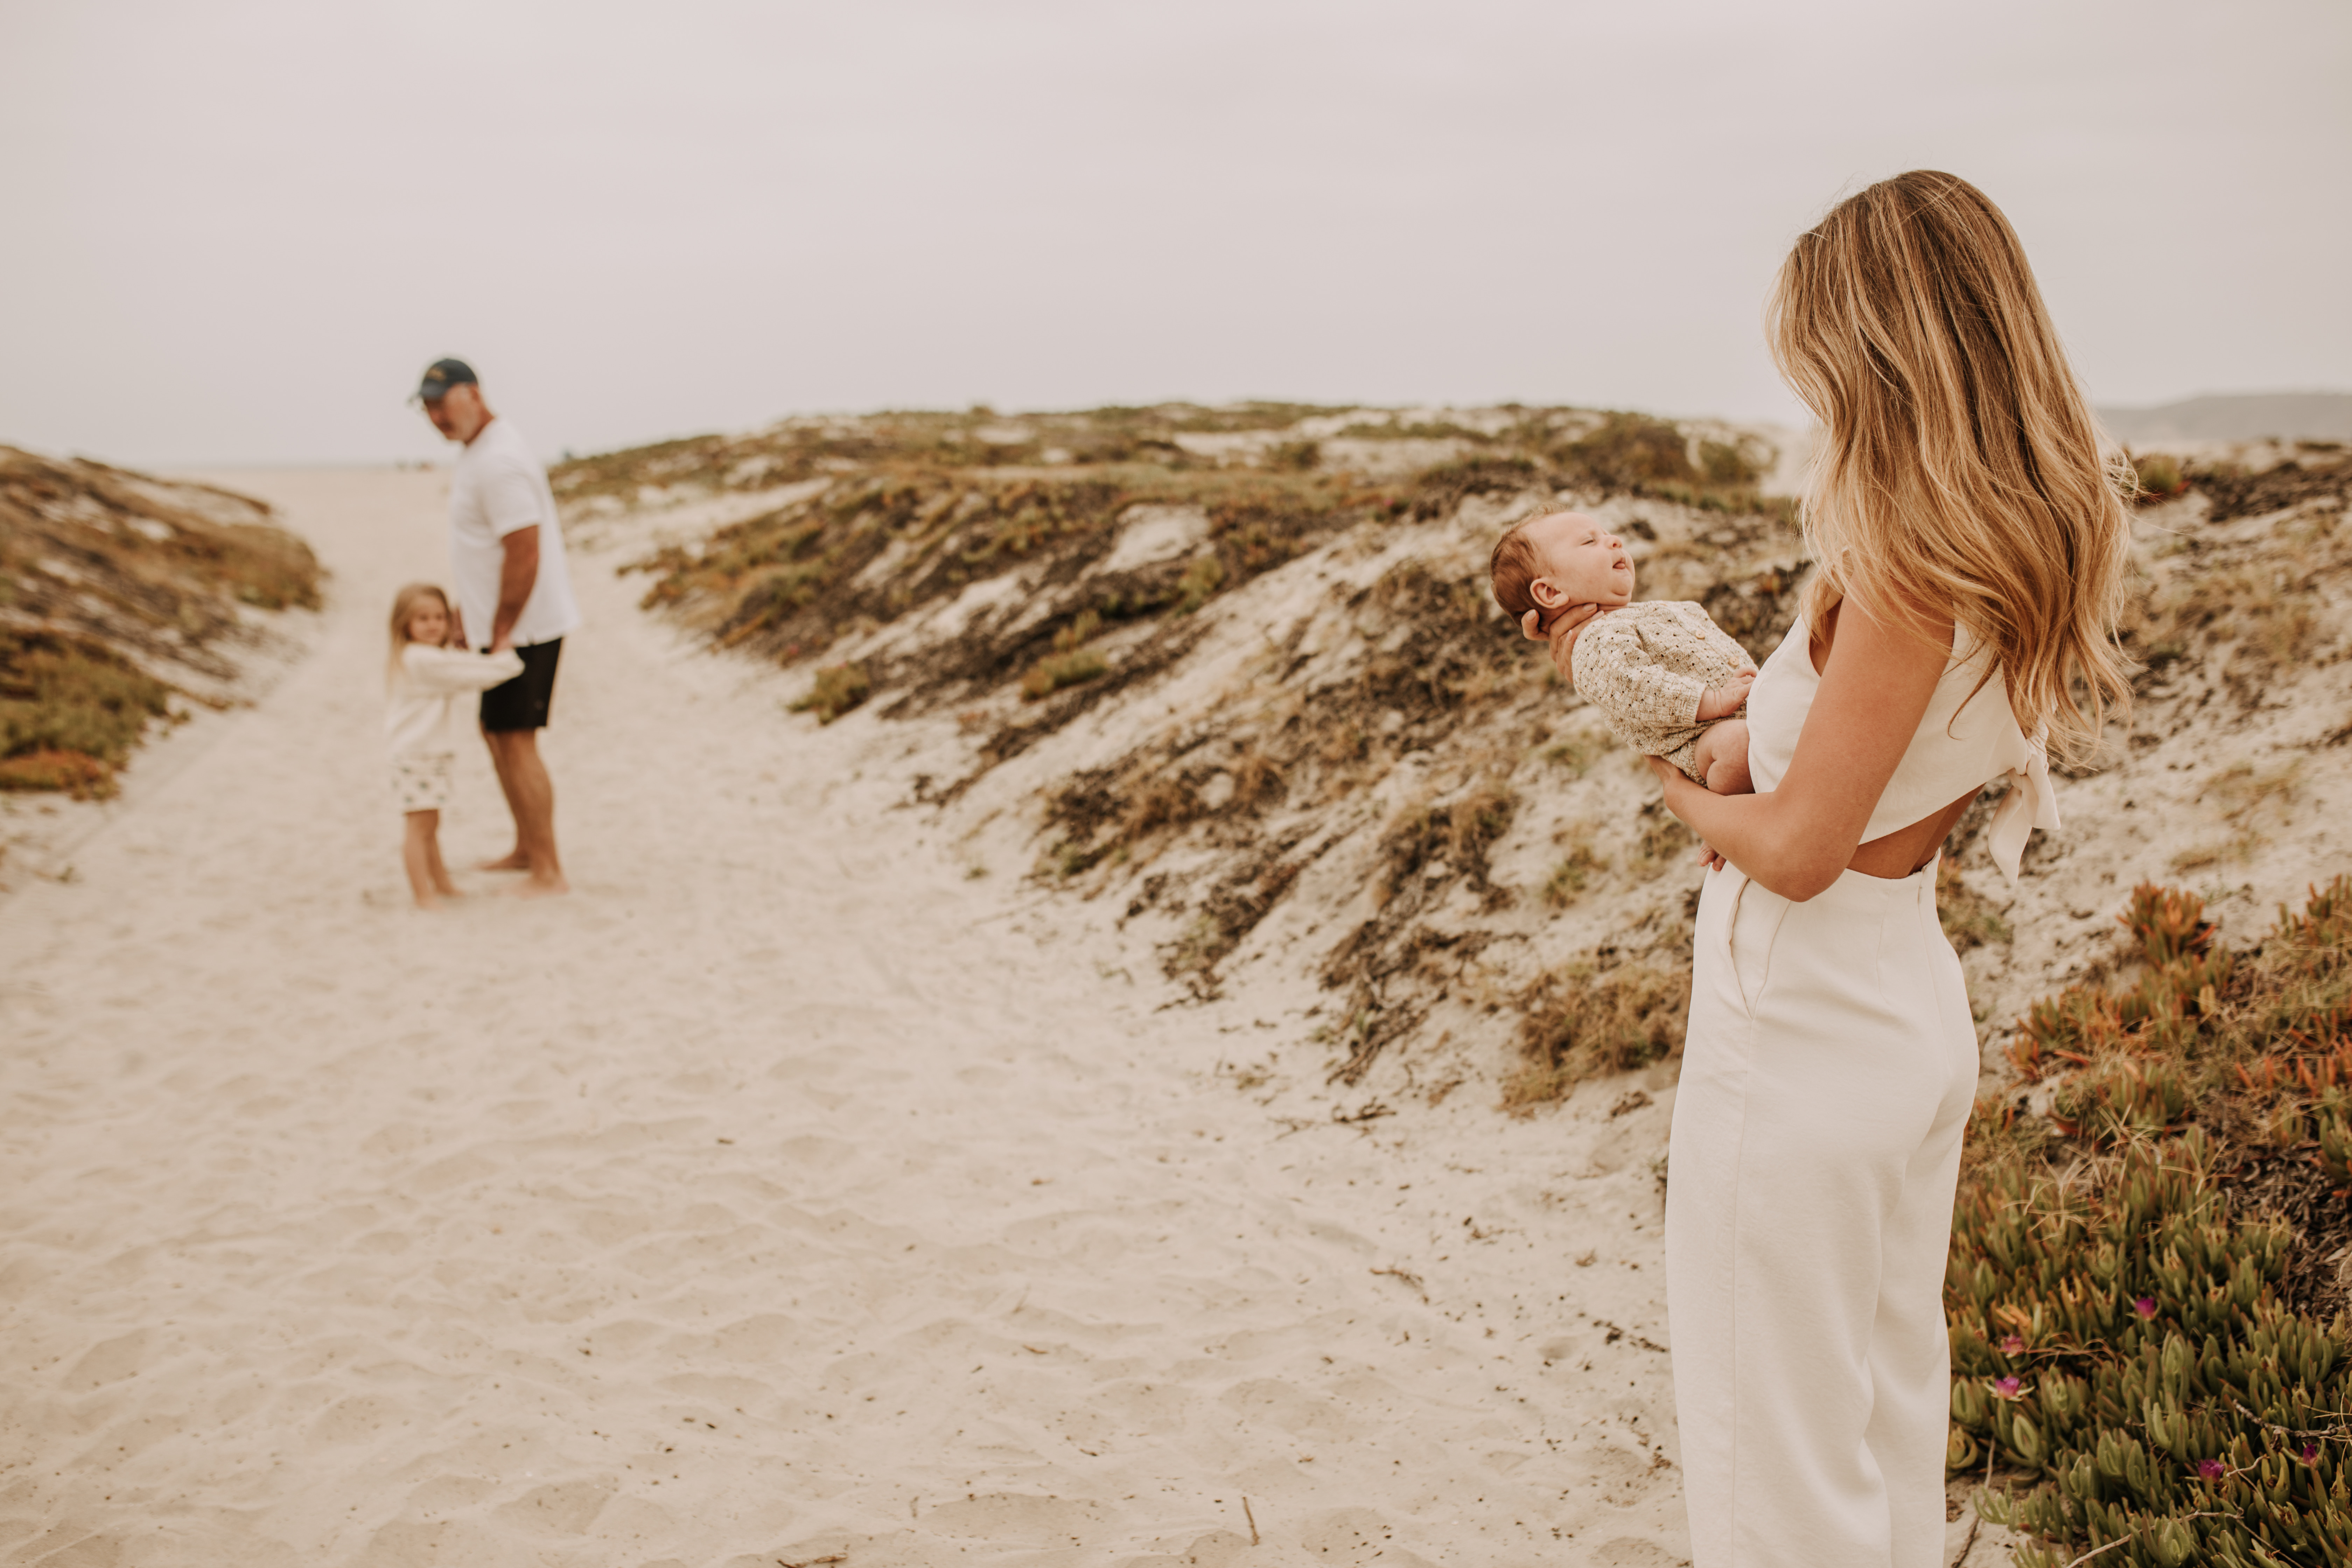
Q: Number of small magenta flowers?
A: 5